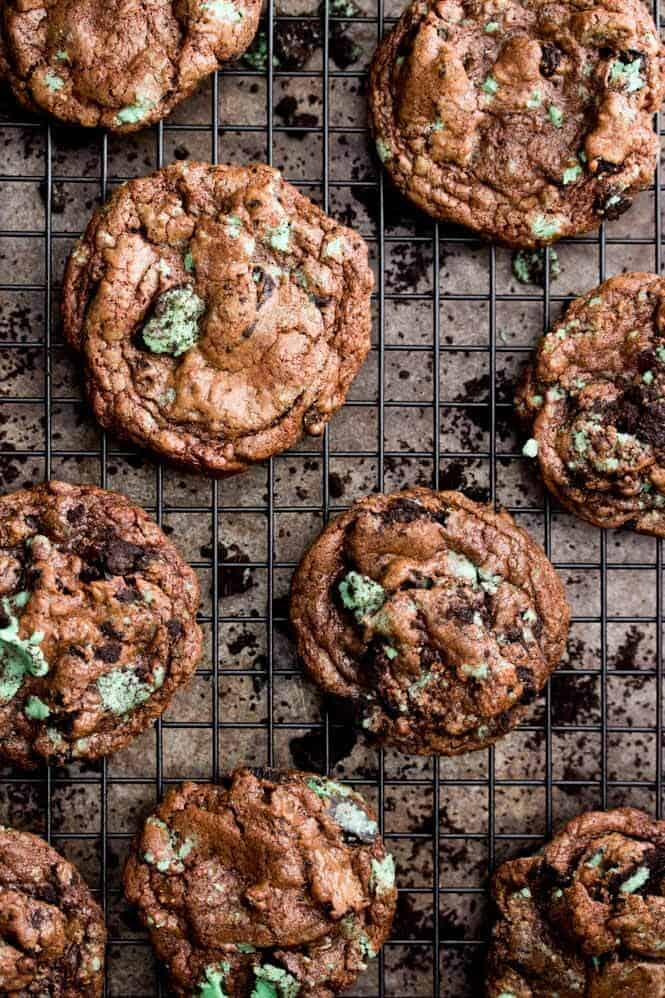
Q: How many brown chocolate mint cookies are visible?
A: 9